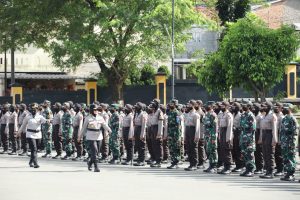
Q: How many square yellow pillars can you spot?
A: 4